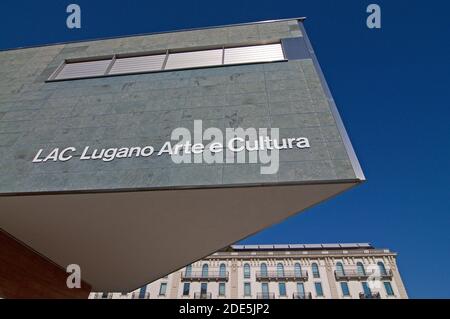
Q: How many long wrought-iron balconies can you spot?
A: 3